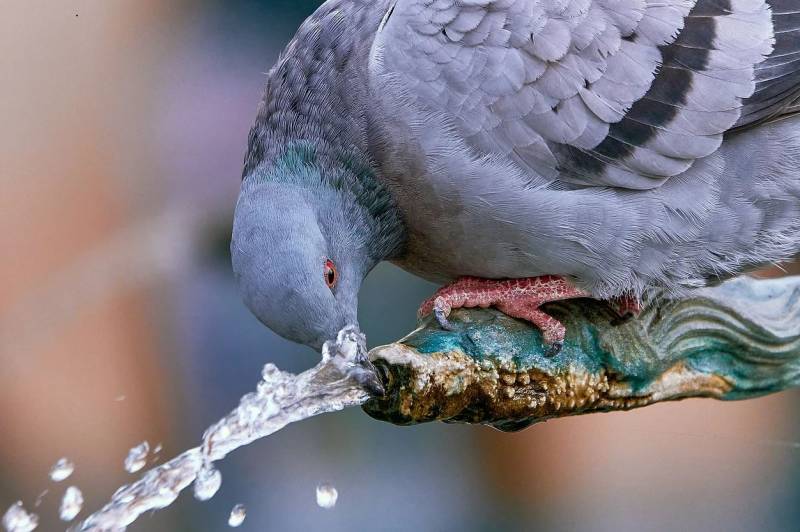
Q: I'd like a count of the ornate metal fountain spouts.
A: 1